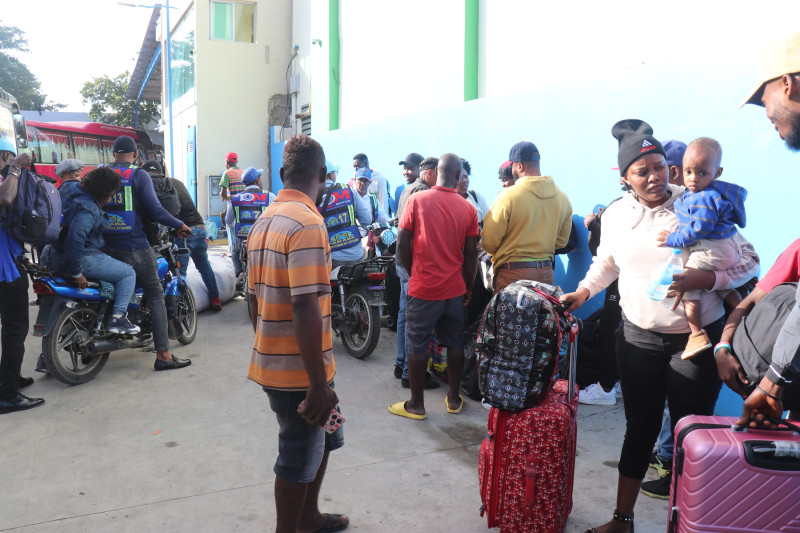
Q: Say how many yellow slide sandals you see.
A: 2